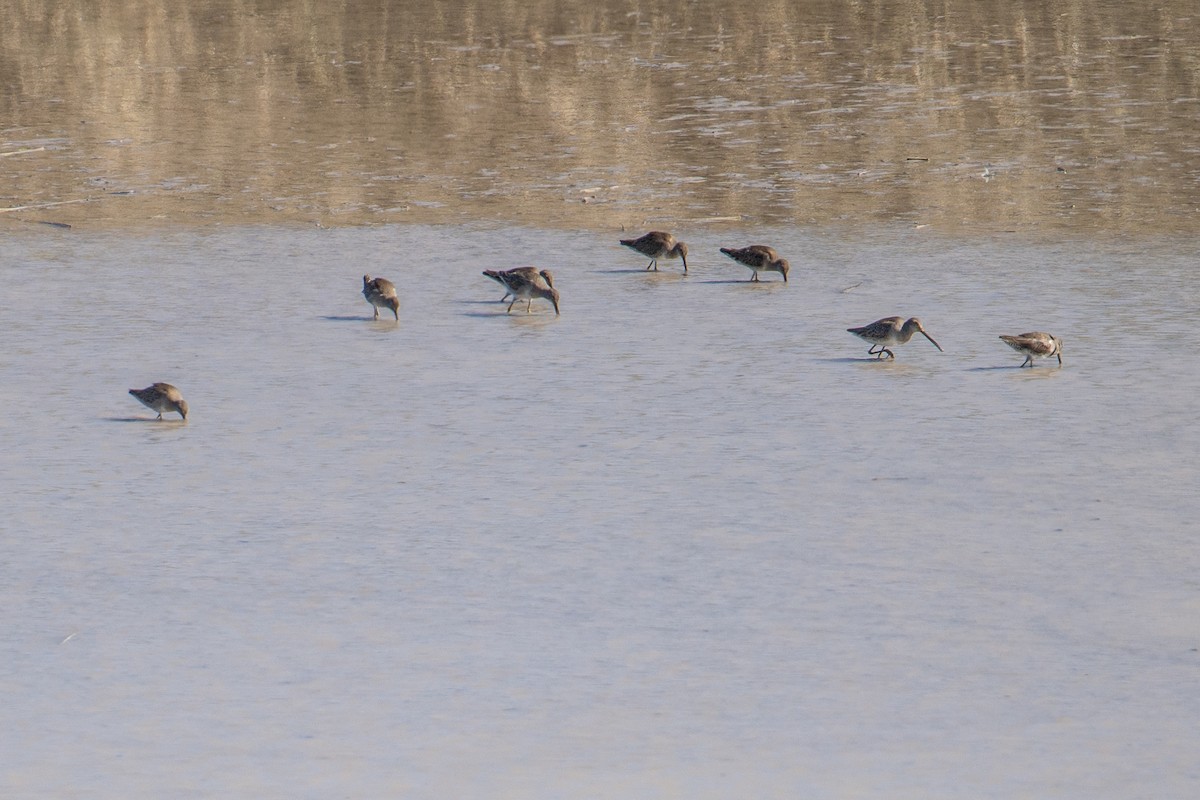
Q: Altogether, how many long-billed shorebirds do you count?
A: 8